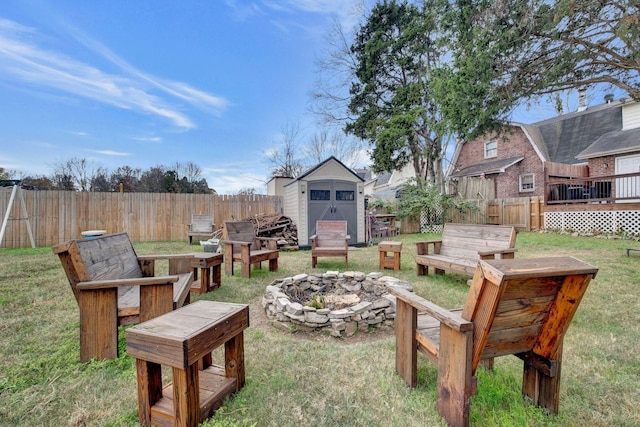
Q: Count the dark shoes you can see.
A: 0